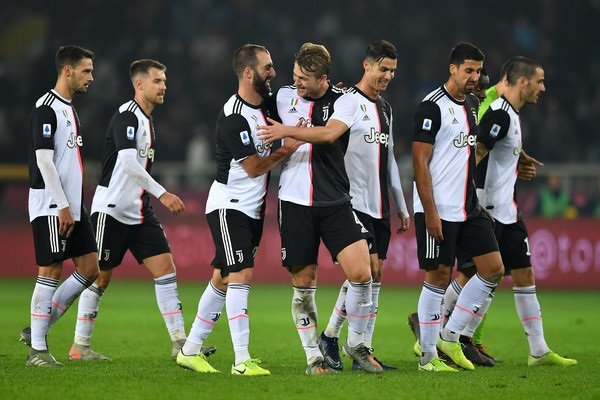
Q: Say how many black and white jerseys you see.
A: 7